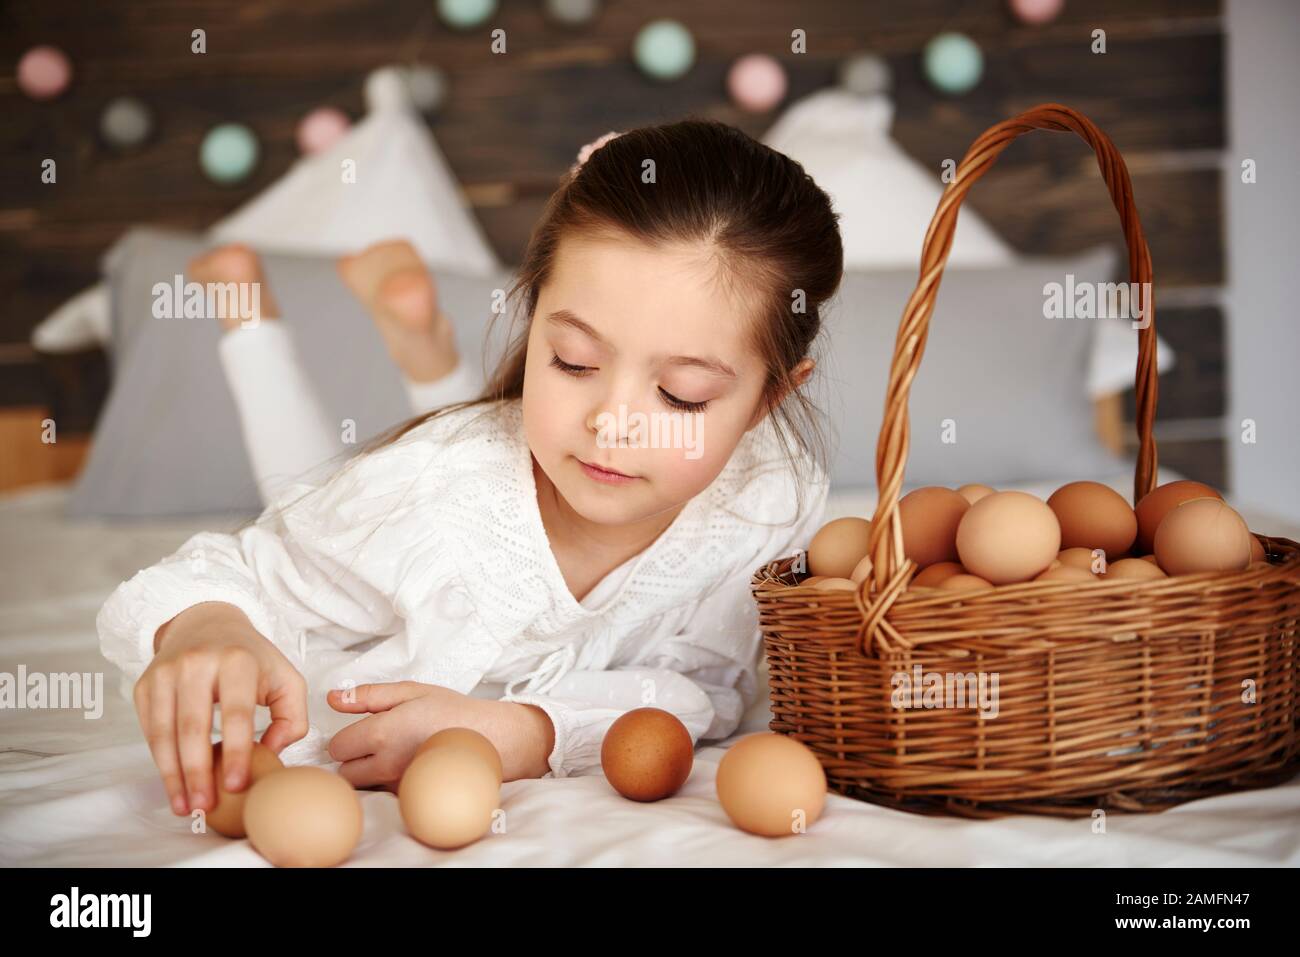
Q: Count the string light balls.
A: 12